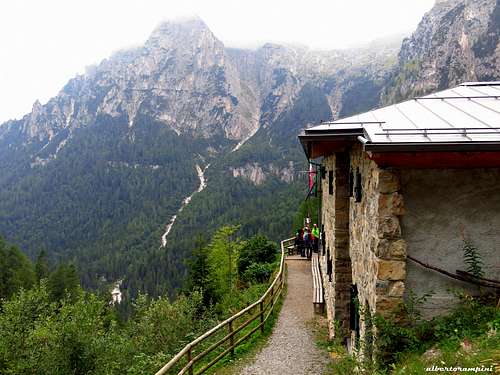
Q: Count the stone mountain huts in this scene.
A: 1